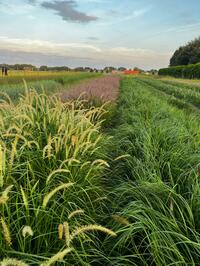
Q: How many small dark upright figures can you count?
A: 2